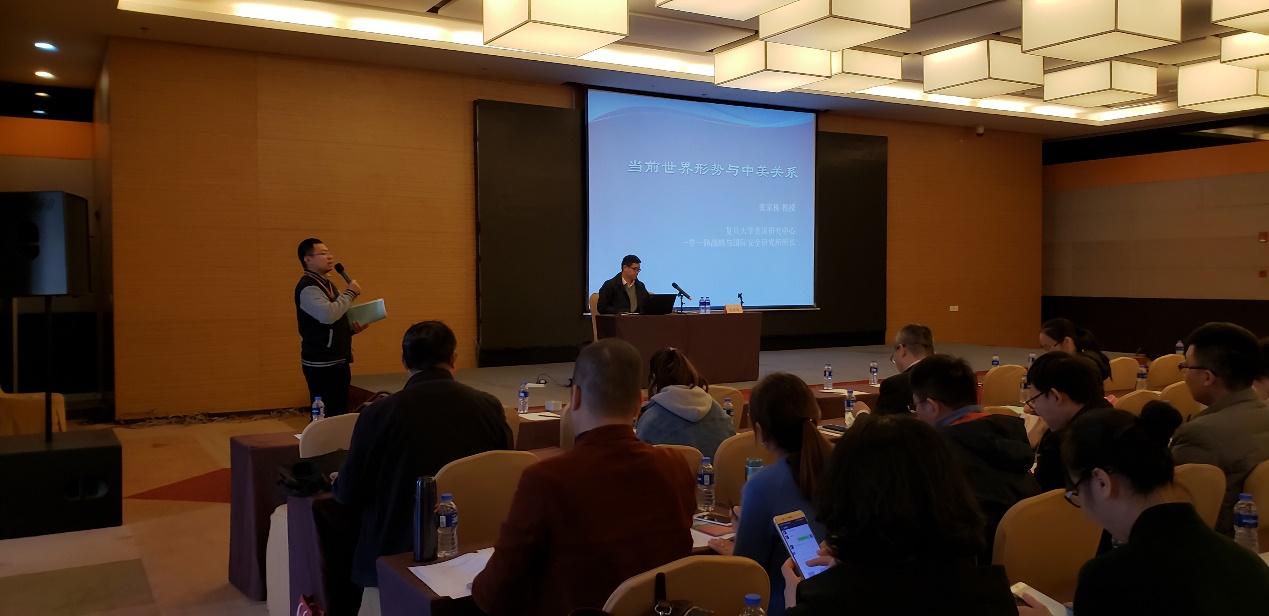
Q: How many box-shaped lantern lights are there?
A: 11